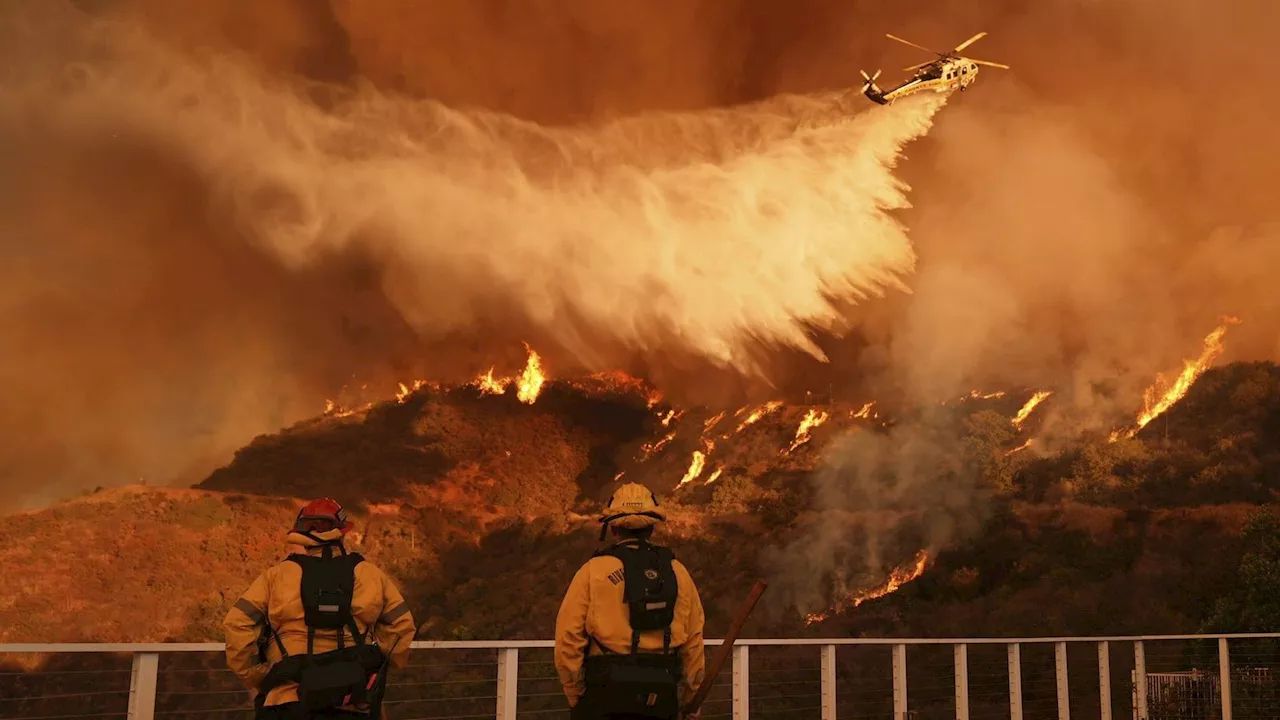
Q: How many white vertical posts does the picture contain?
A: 11